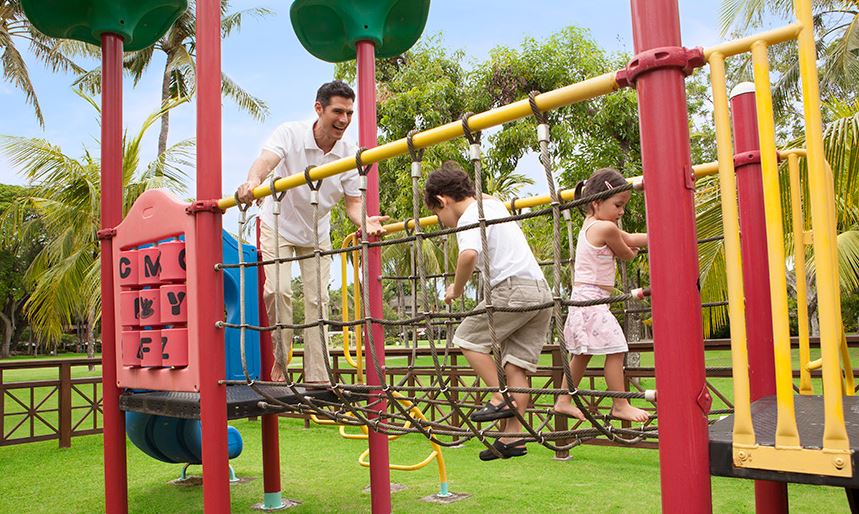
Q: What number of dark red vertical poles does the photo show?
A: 6